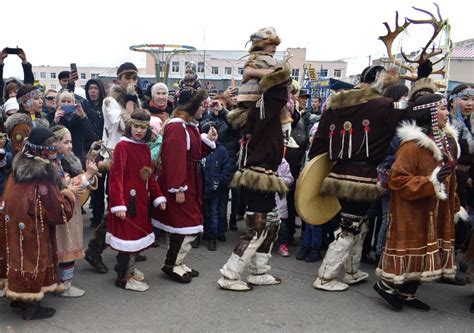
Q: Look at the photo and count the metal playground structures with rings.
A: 1